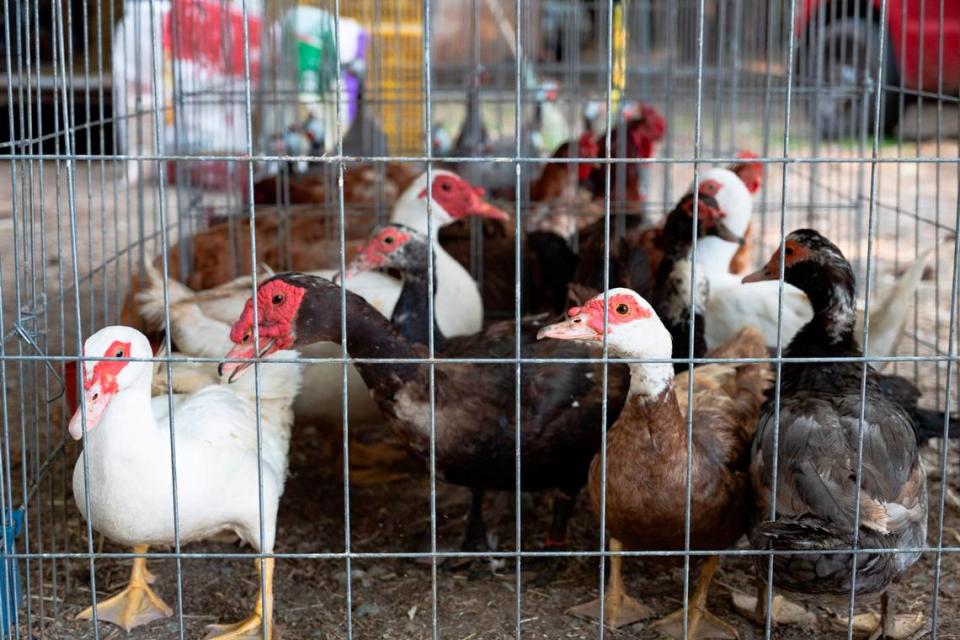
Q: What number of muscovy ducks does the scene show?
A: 8